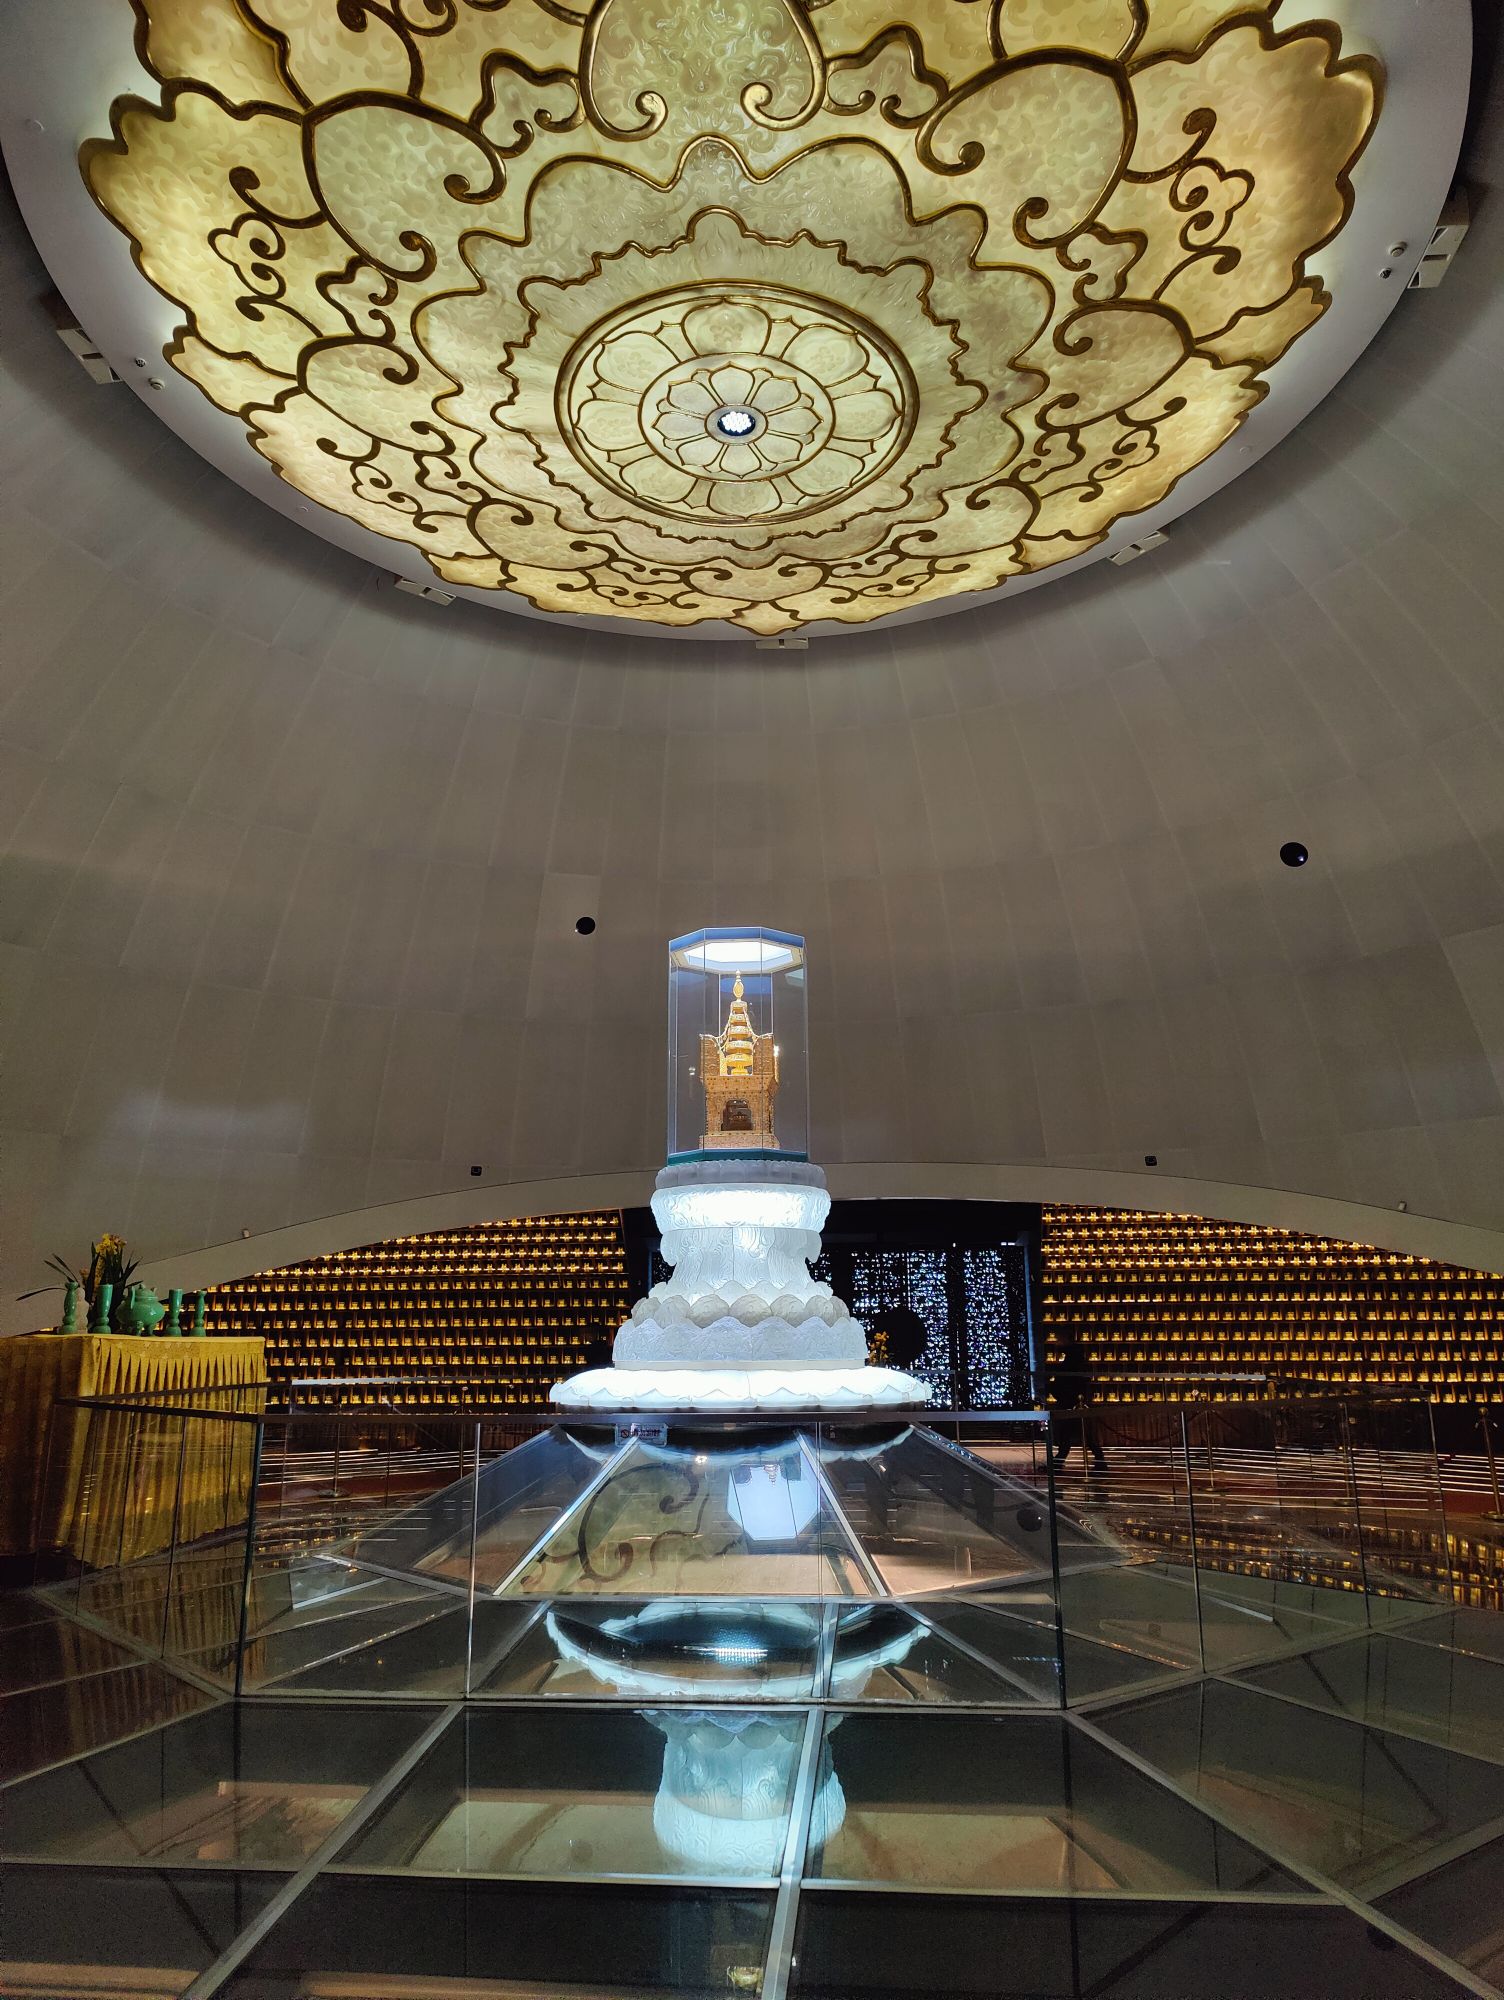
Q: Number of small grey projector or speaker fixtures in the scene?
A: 5